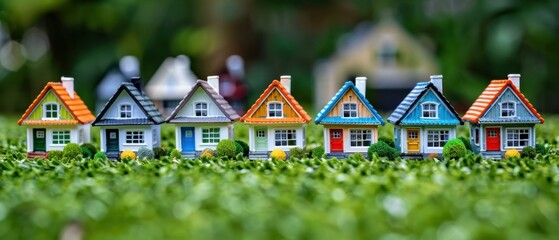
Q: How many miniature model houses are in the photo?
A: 7